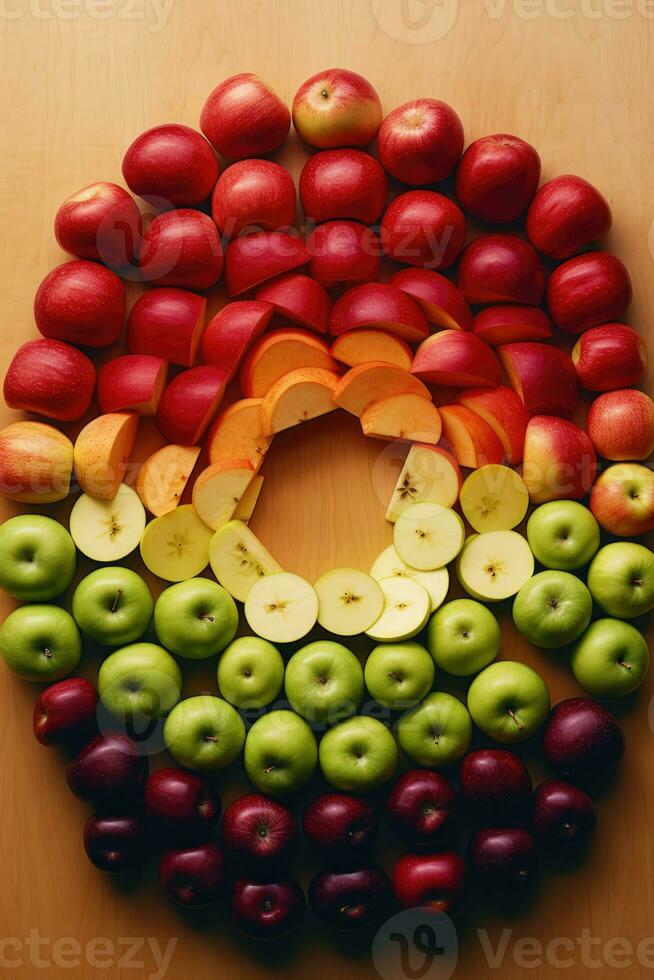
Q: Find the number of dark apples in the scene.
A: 15